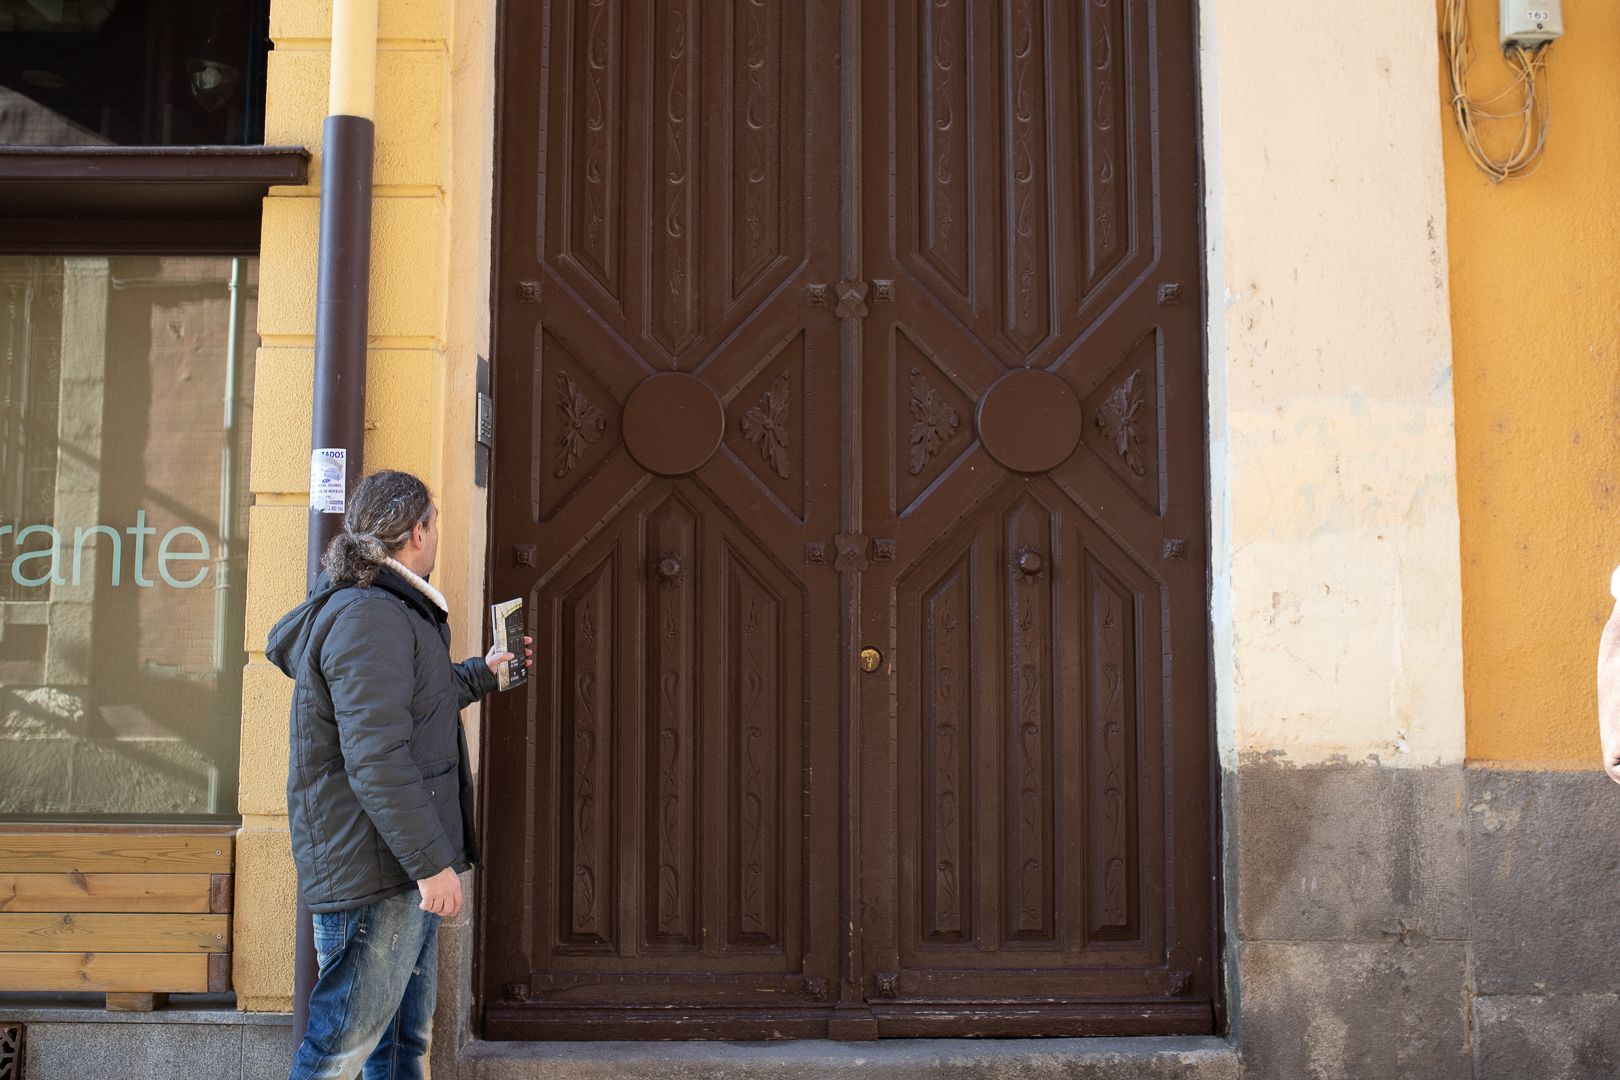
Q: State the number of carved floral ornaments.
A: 4